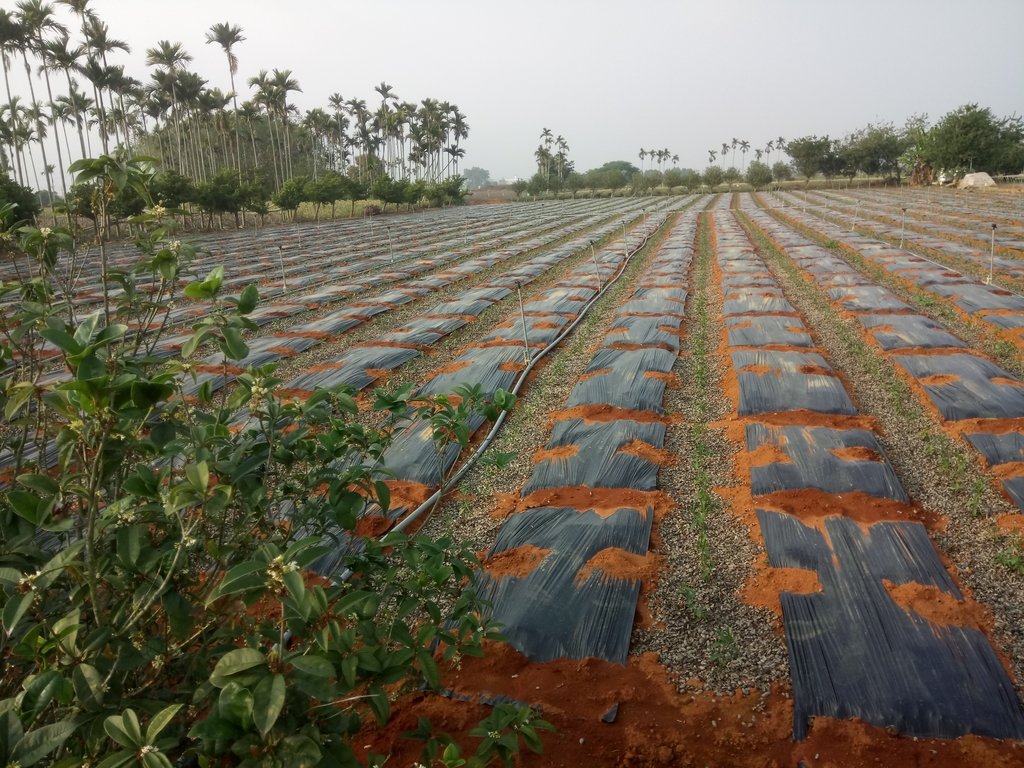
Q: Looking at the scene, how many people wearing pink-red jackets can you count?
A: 0